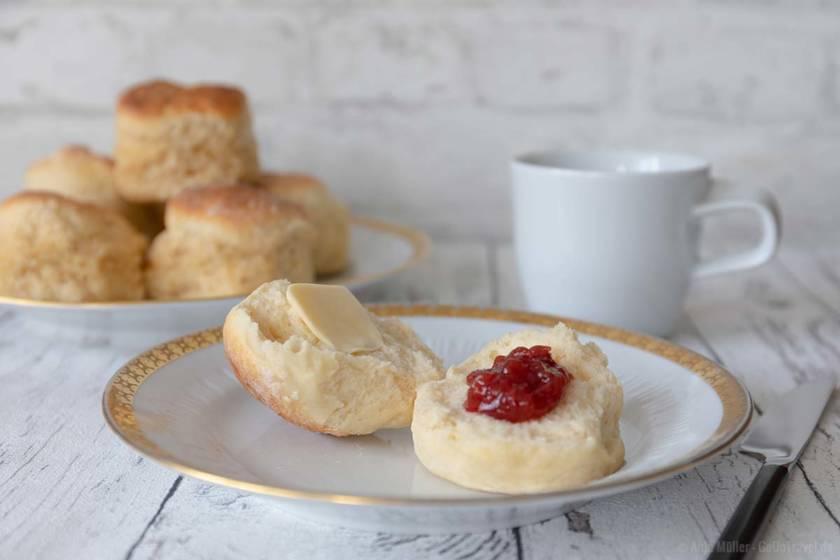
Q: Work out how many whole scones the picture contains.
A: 5